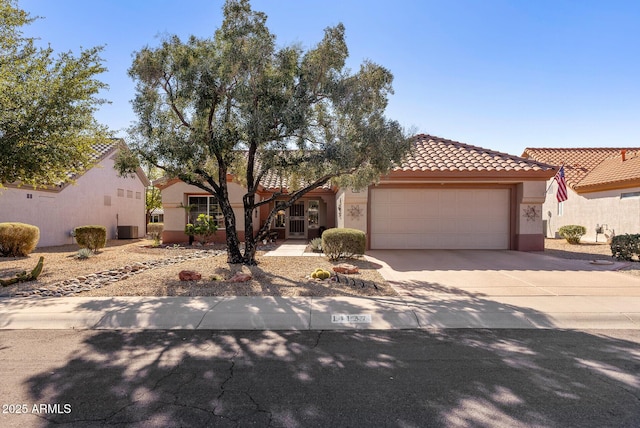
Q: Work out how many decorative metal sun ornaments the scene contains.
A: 2